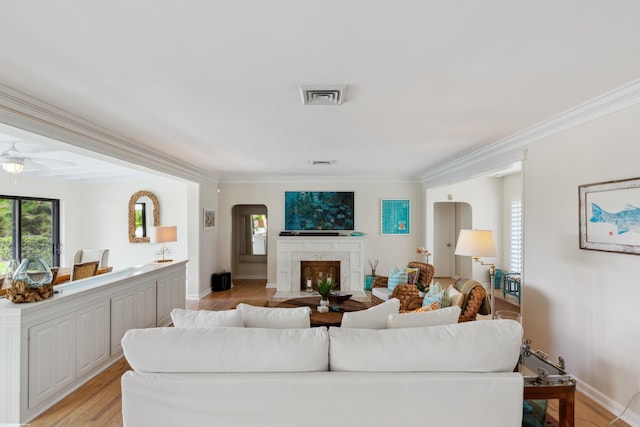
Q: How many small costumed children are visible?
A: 0